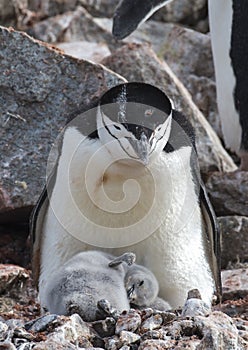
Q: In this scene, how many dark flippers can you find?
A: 3